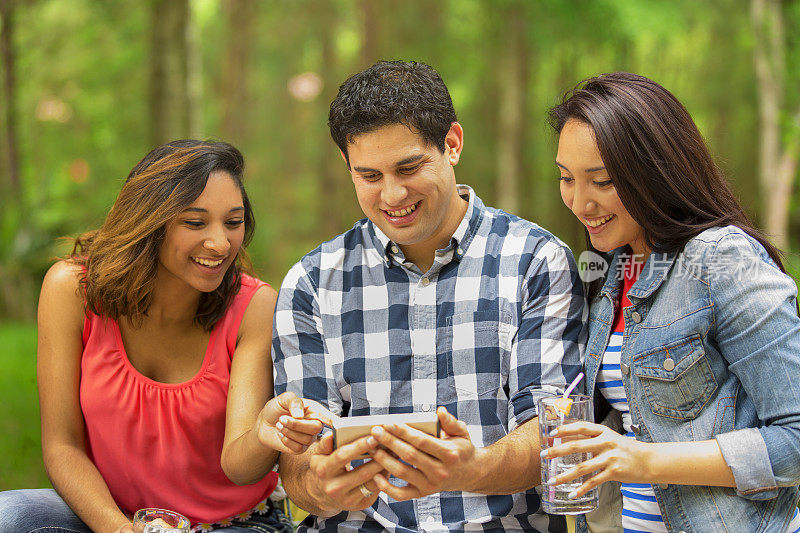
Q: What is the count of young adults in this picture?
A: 3